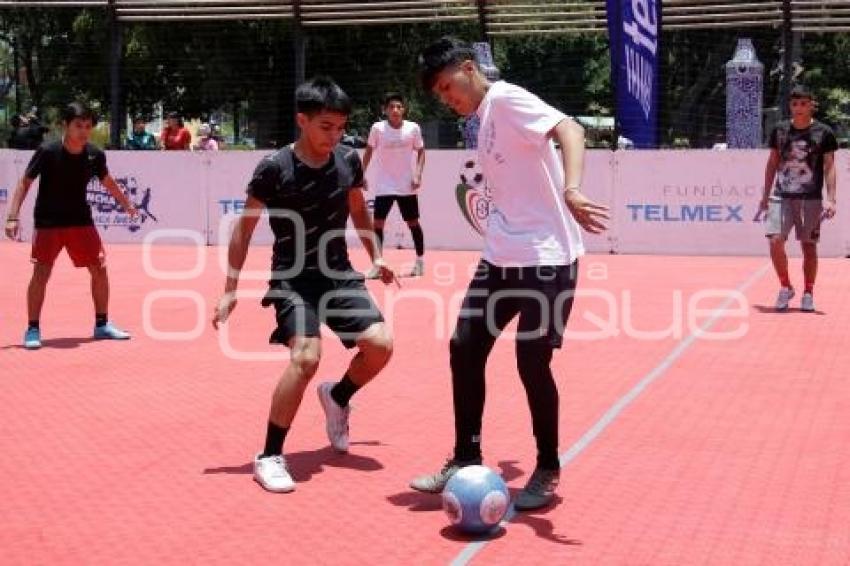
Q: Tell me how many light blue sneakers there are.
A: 2